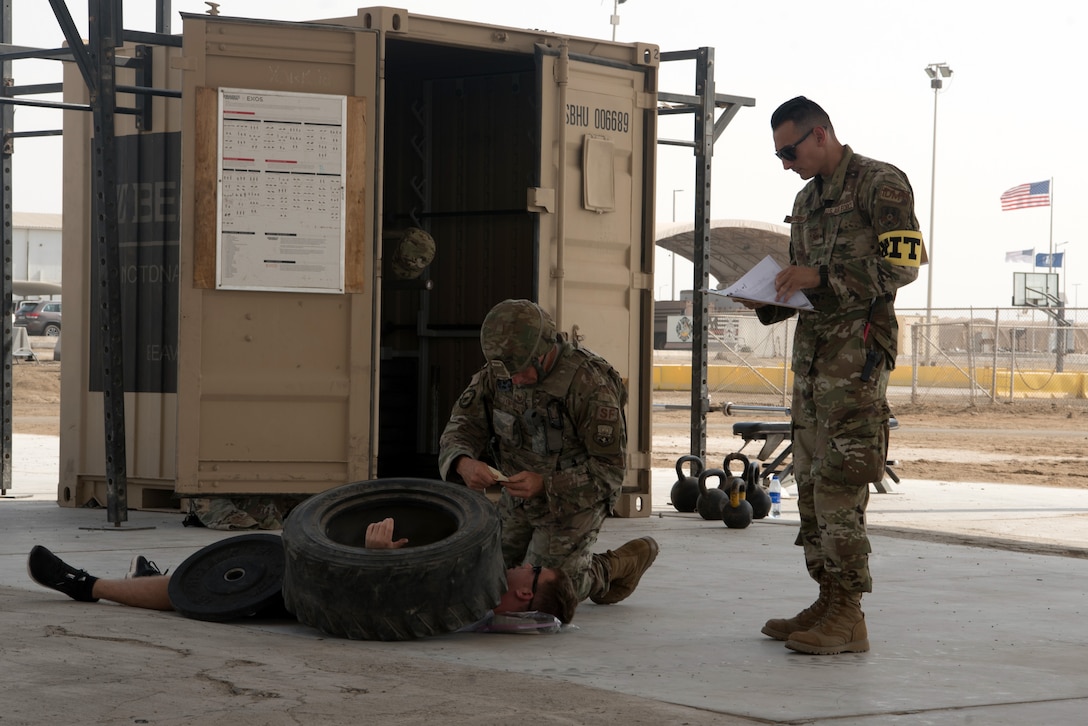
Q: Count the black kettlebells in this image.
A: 5